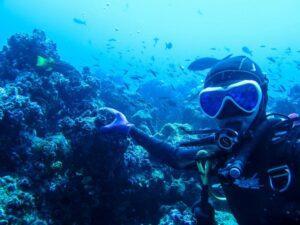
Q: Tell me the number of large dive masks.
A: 1